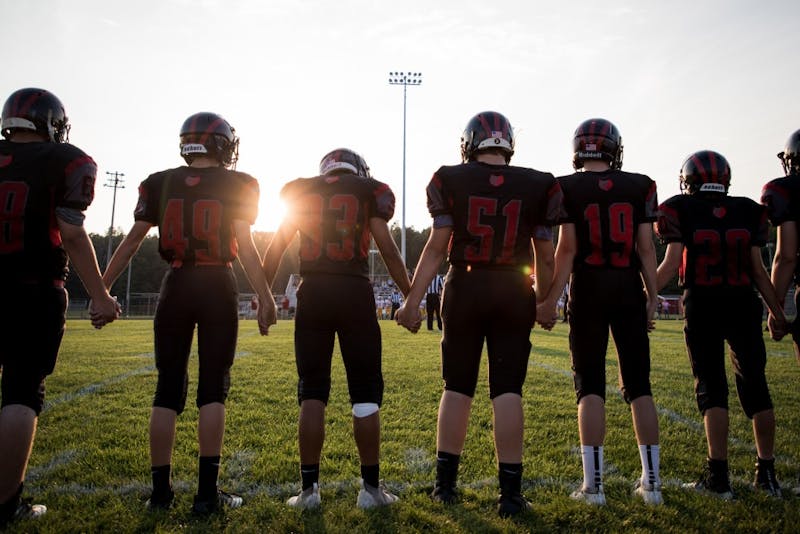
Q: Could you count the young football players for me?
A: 7